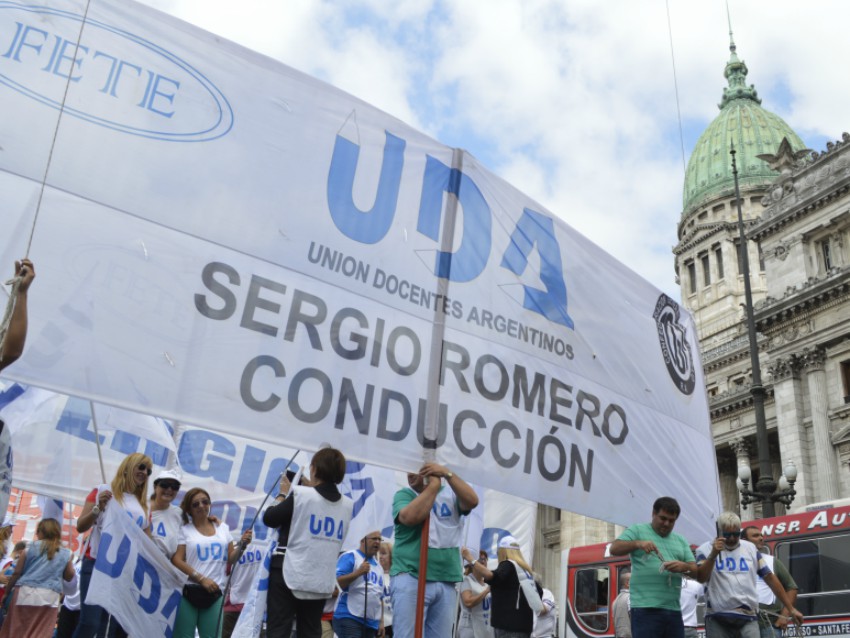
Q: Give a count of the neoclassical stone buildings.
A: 1